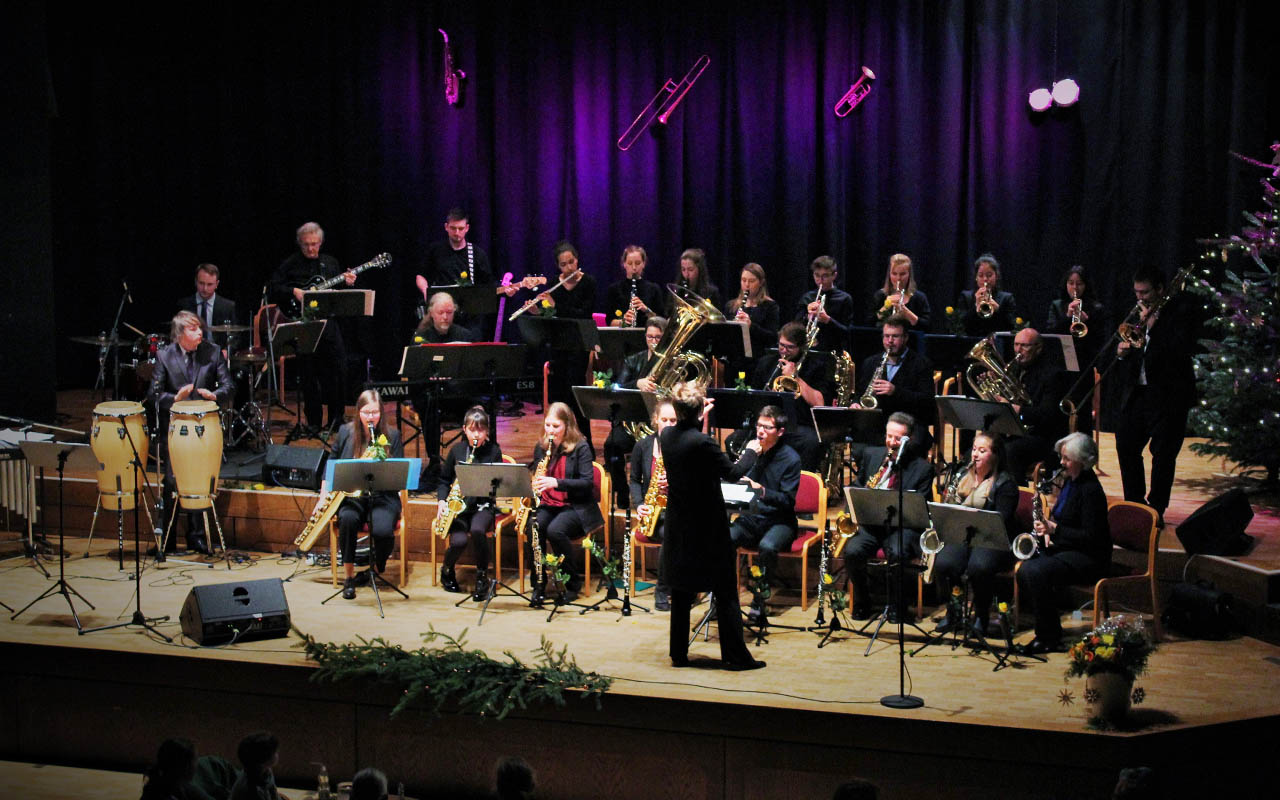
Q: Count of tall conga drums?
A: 2